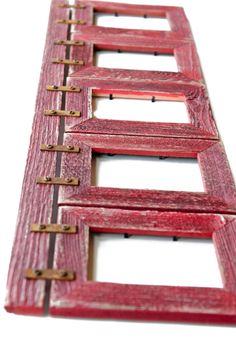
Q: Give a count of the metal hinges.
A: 10